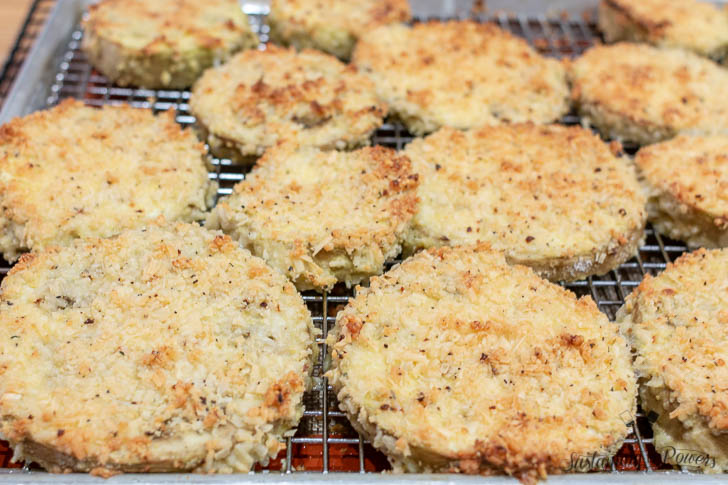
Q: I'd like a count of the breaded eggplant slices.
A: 13